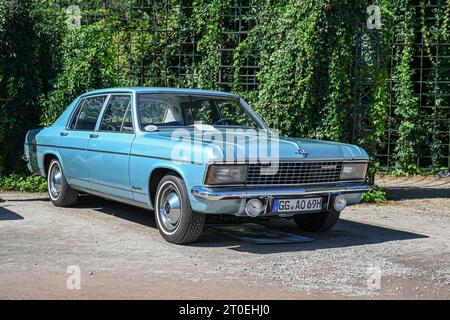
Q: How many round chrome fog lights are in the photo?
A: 2